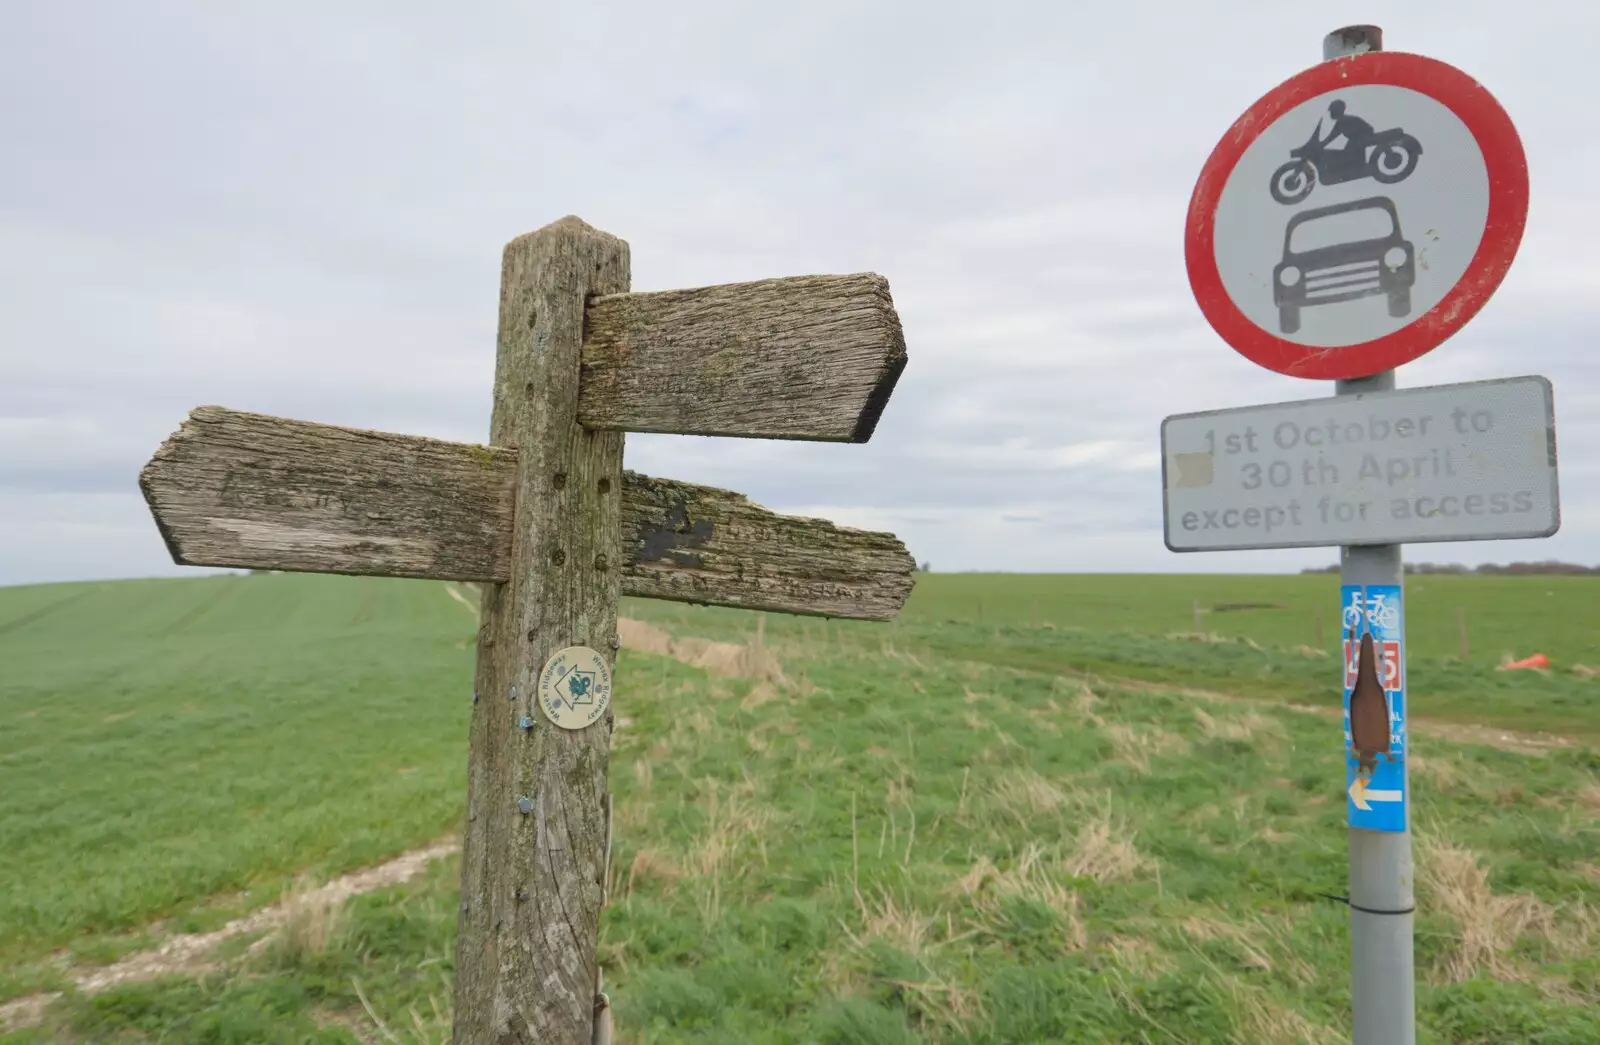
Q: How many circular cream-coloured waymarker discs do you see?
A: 1